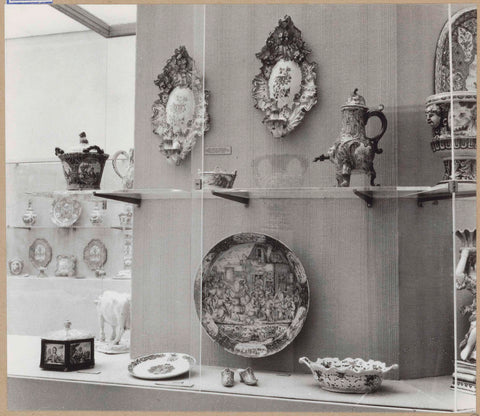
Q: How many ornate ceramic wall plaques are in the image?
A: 2